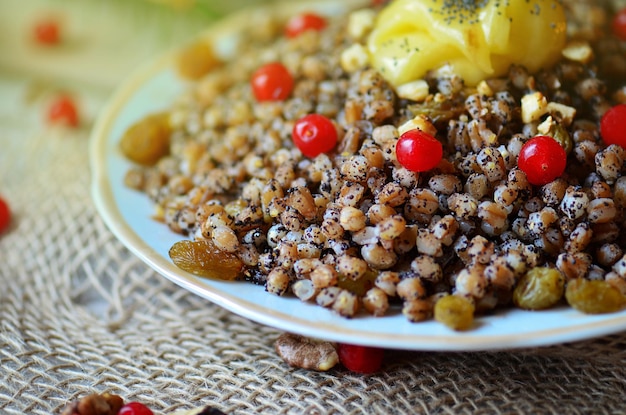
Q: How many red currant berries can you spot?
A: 12